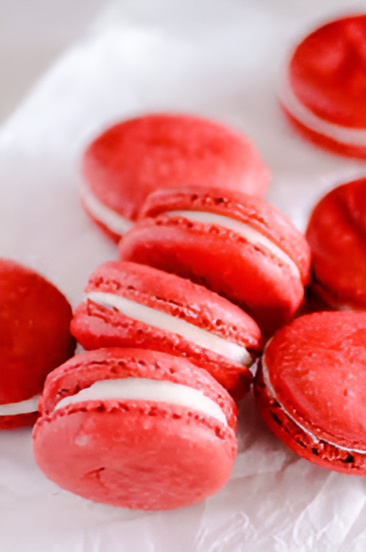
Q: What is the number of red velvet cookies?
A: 8